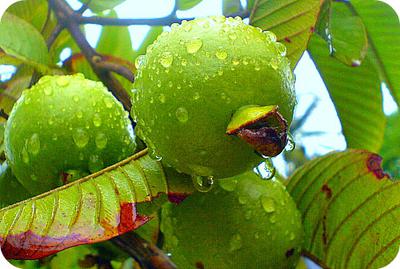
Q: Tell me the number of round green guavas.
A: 3